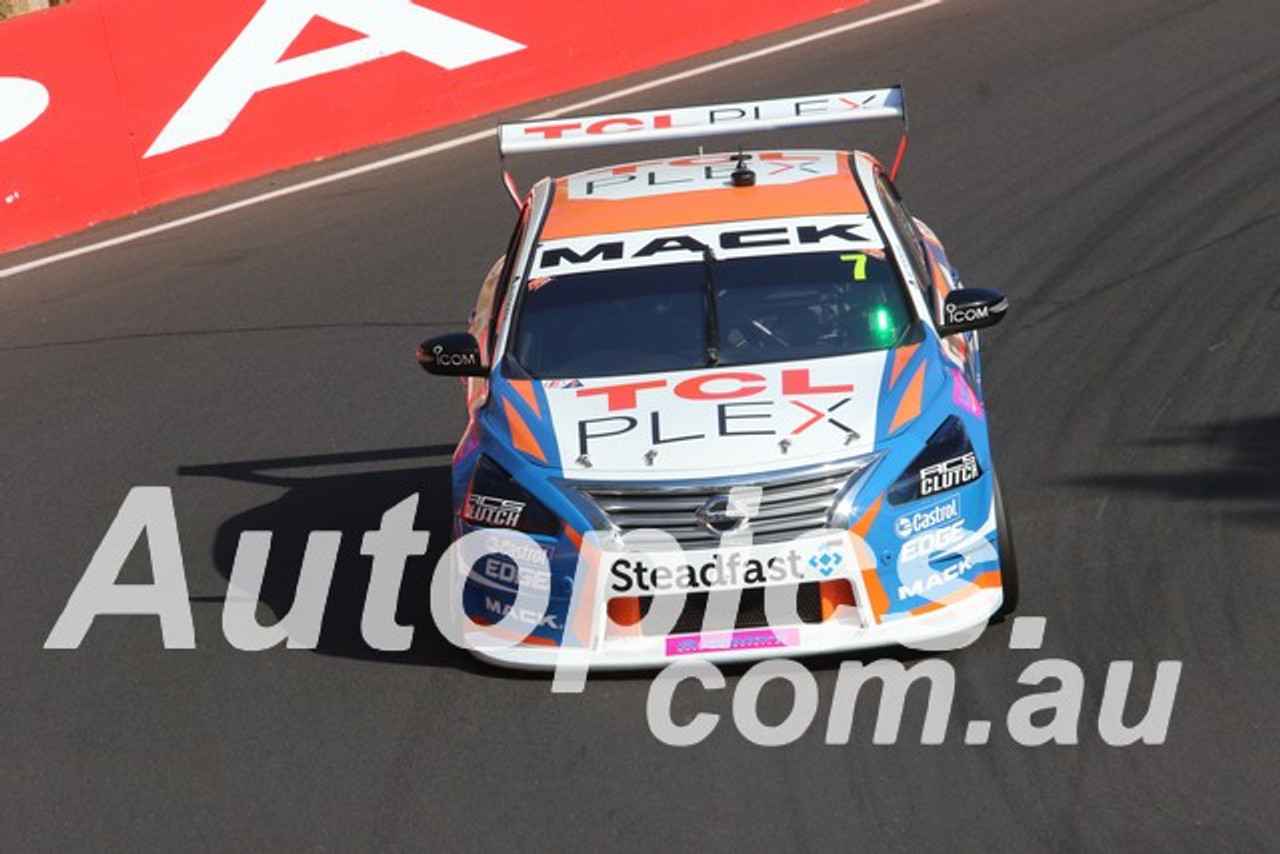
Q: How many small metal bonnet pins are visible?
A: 4